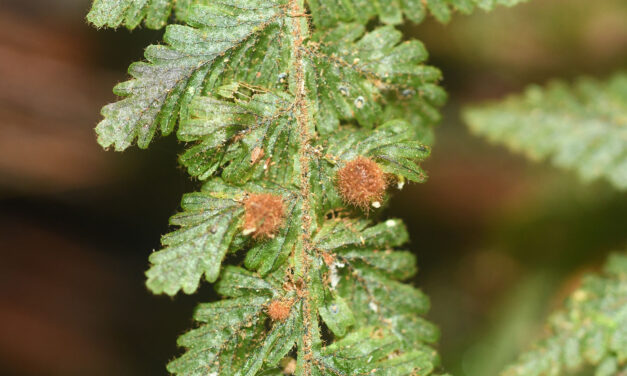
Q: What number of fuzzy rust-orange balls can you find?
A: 3